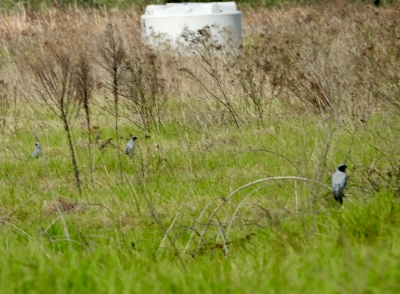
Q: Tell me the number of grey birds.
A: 3